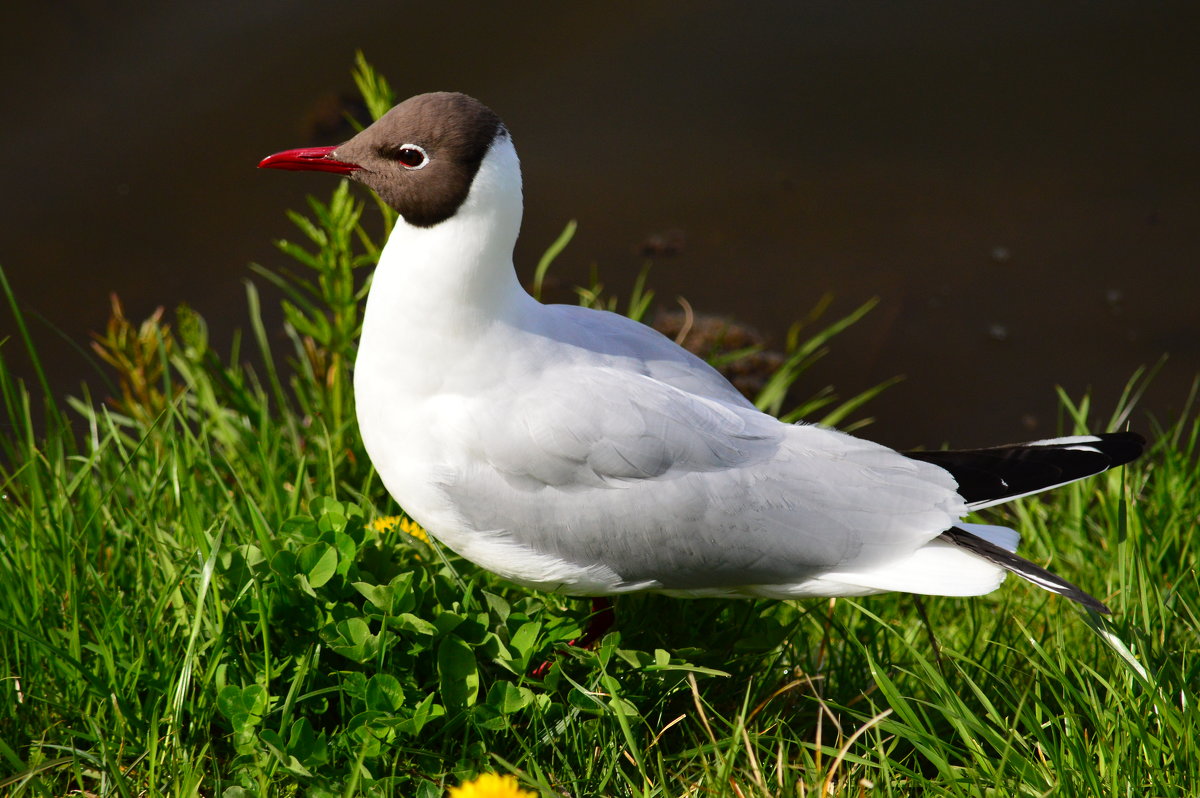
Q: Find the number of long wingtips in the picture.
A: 2